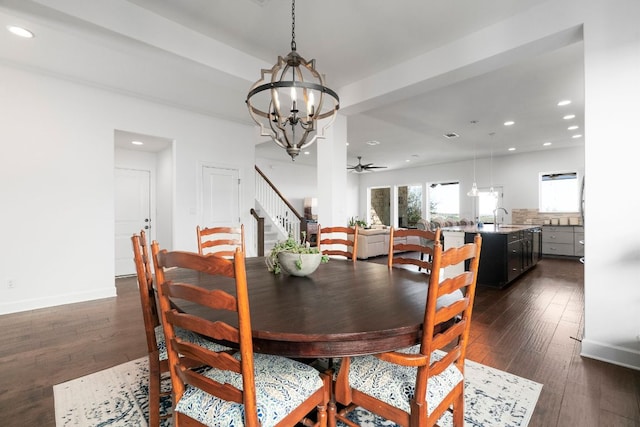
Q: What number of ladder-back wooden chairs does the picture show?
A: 6